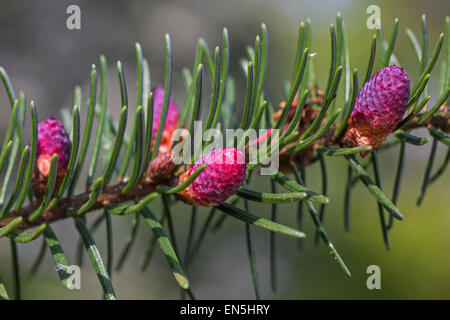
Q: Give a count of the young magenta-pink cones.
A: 4